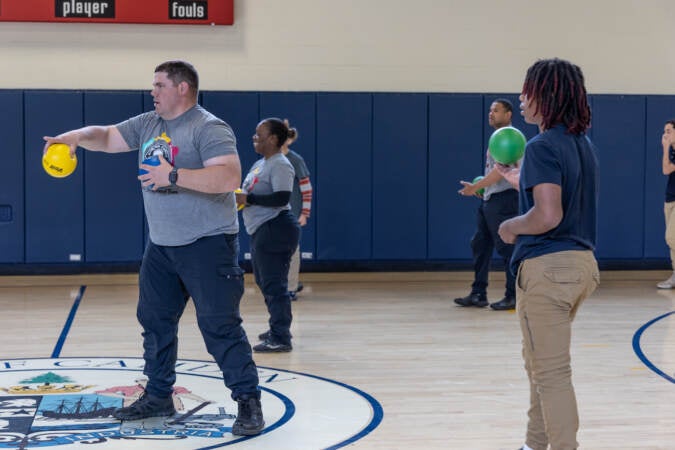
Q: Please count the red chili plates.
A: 0